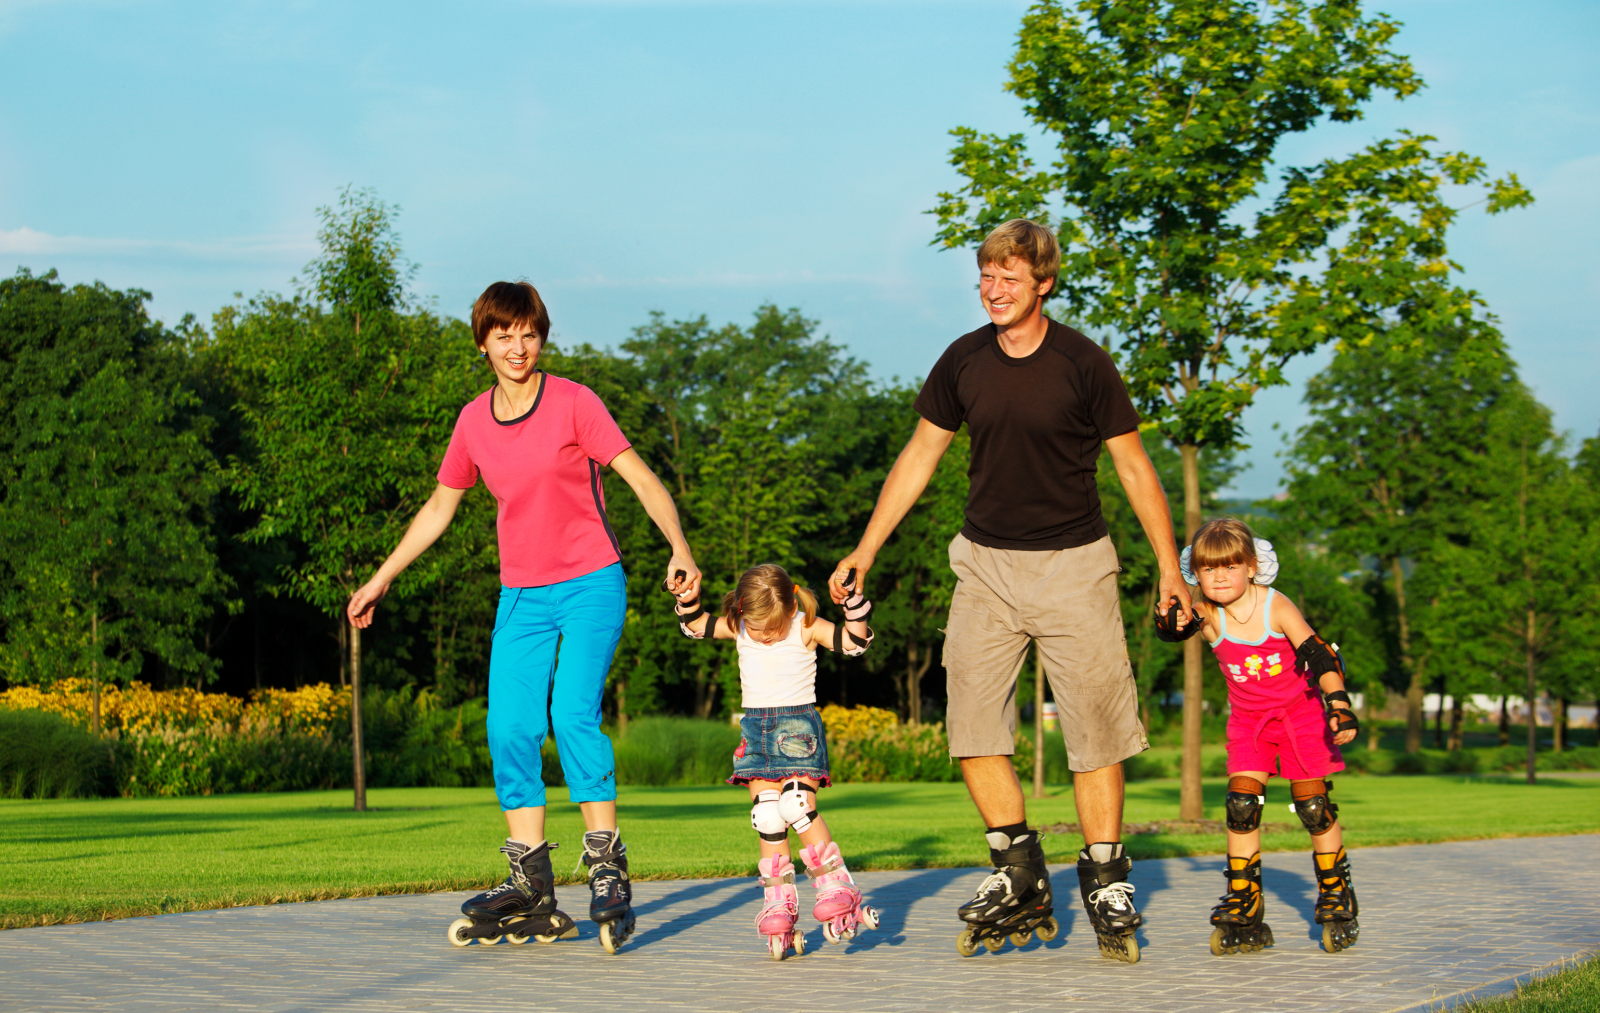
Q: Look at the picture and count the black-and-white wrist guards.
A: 2